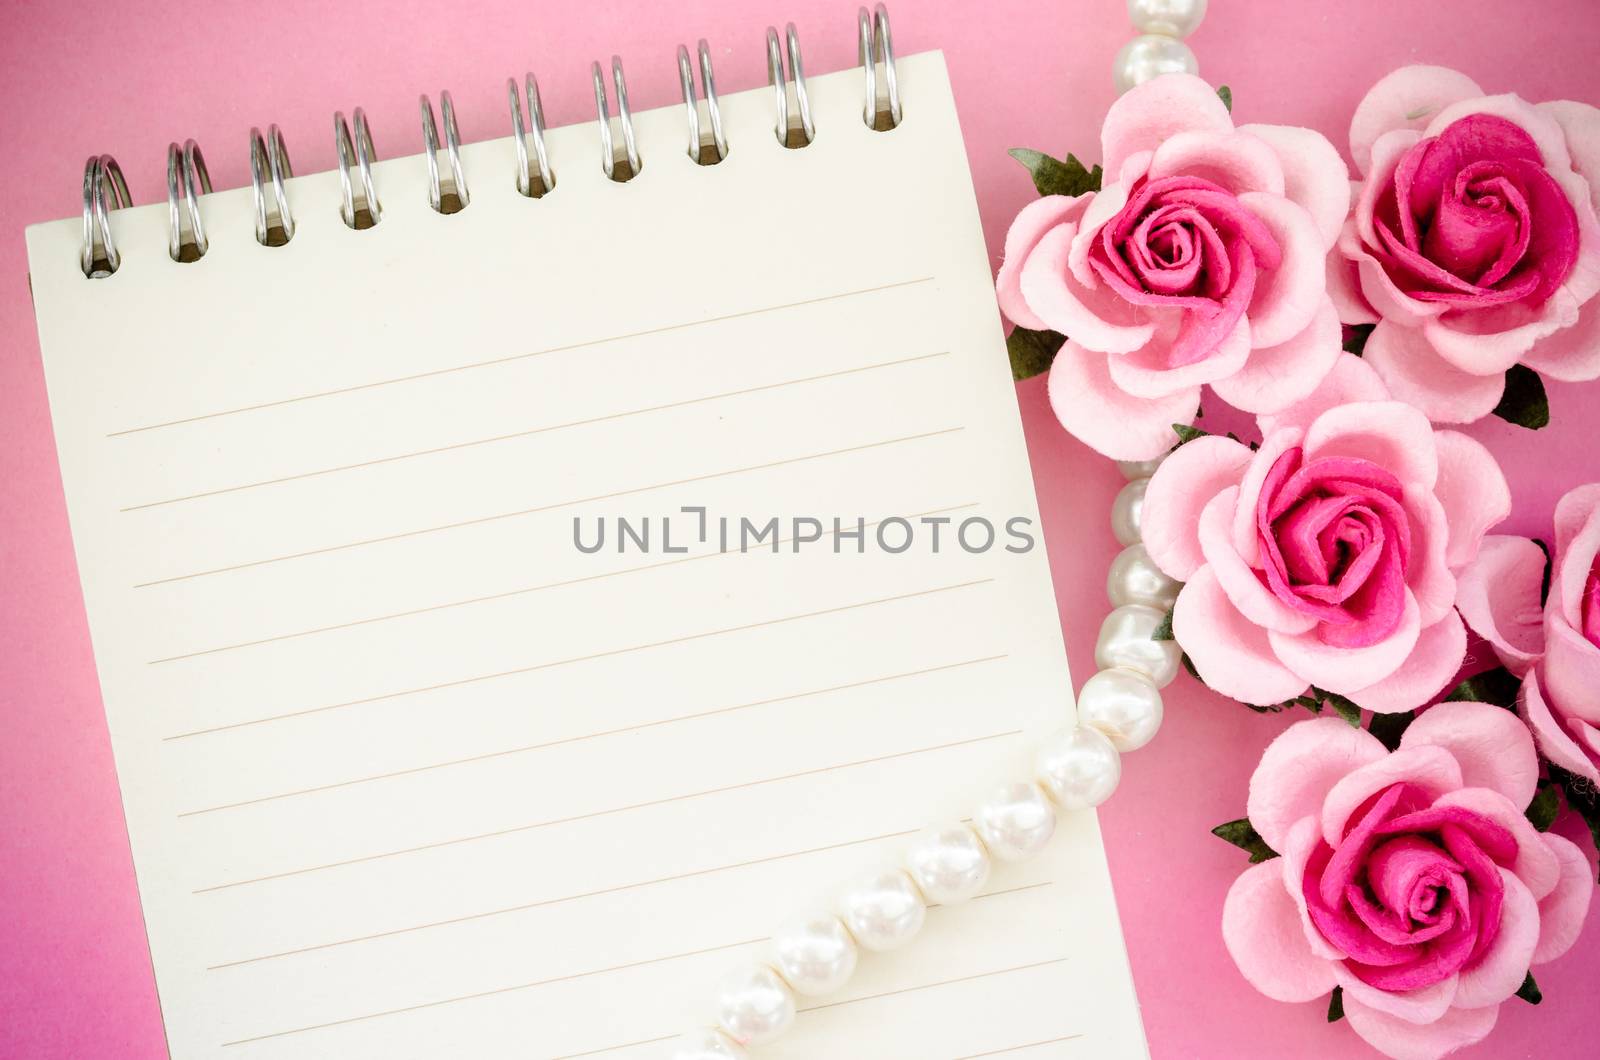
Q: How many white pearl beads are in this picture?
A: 14